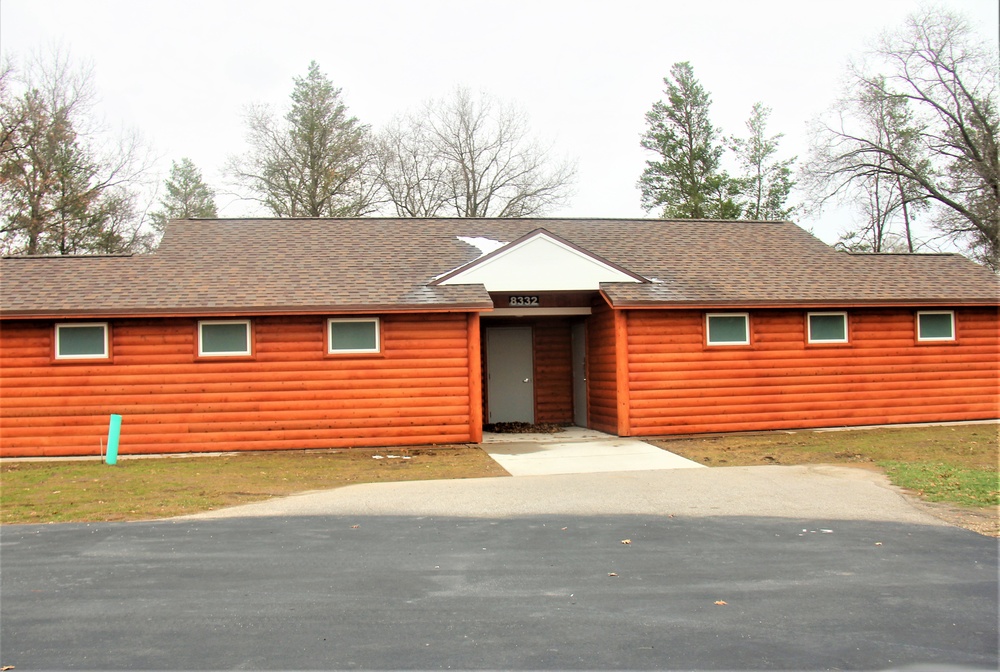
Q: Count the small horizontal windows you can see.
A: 6